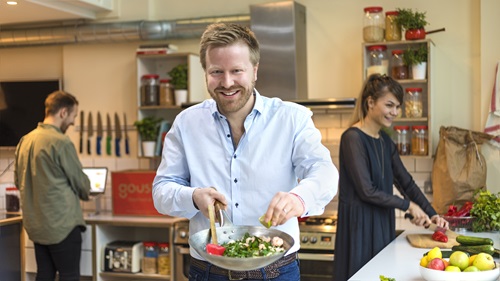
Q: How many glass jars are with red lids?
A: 12